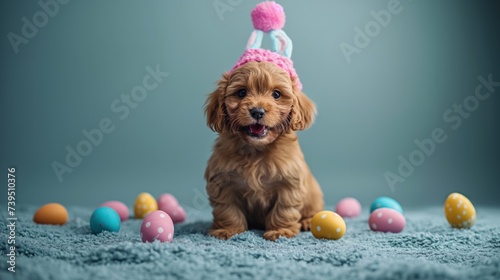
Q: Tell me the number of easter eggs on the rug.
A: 12